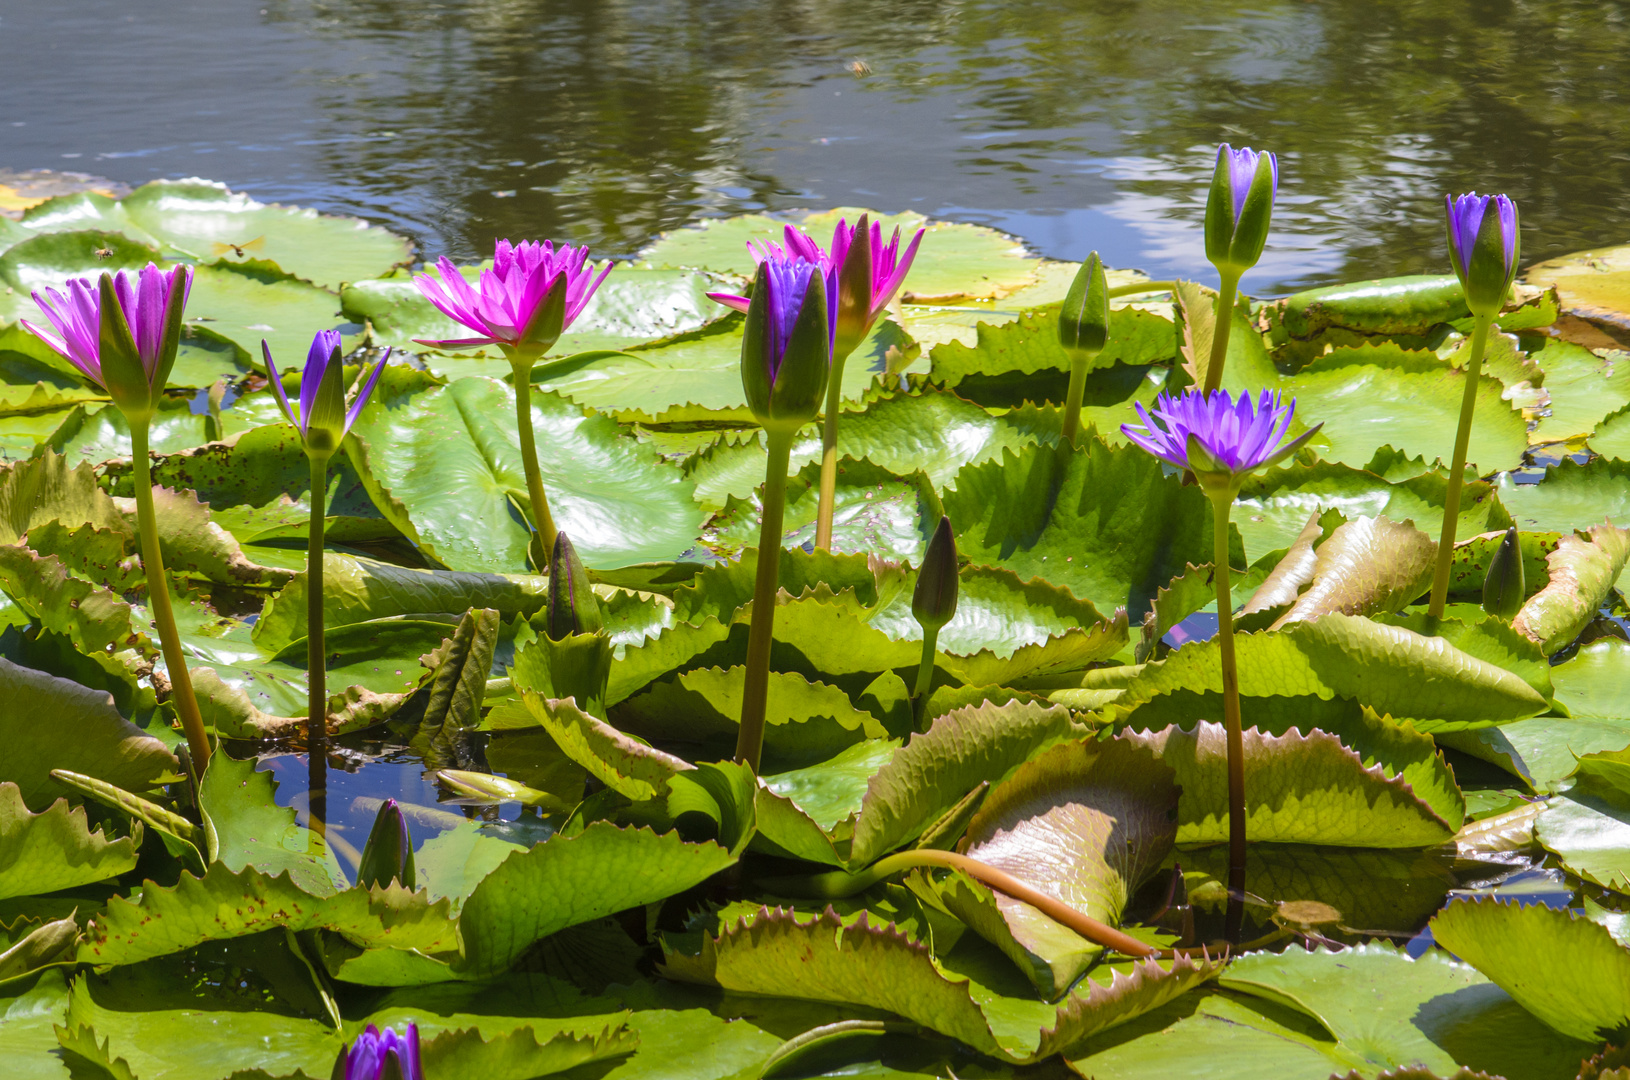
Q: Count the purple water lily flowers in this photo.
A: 6